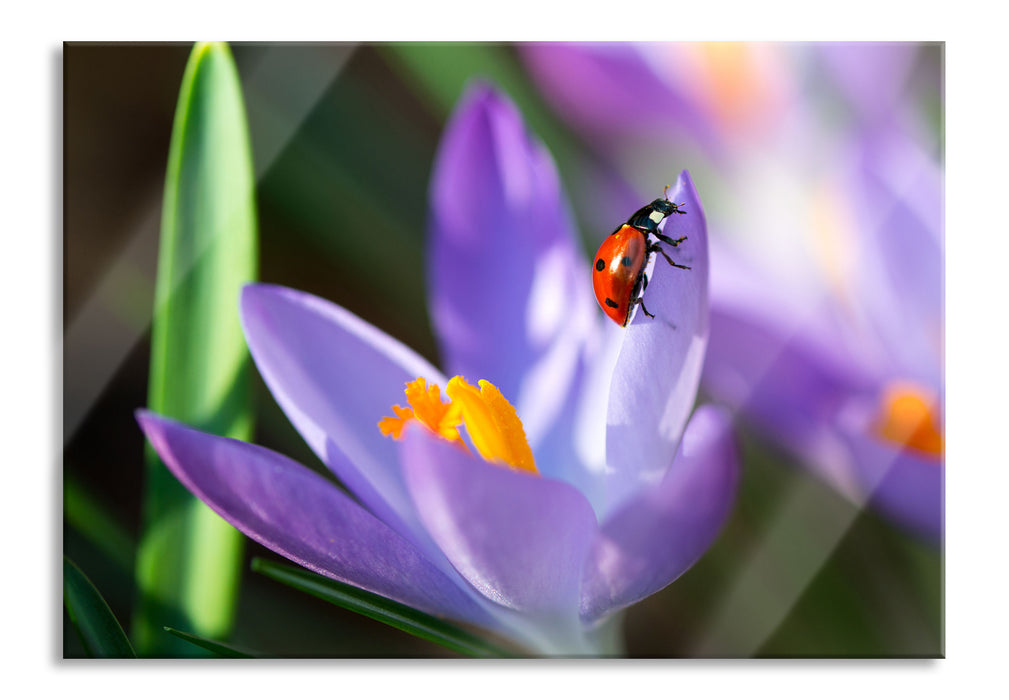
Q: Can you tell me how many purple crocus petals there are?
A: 6